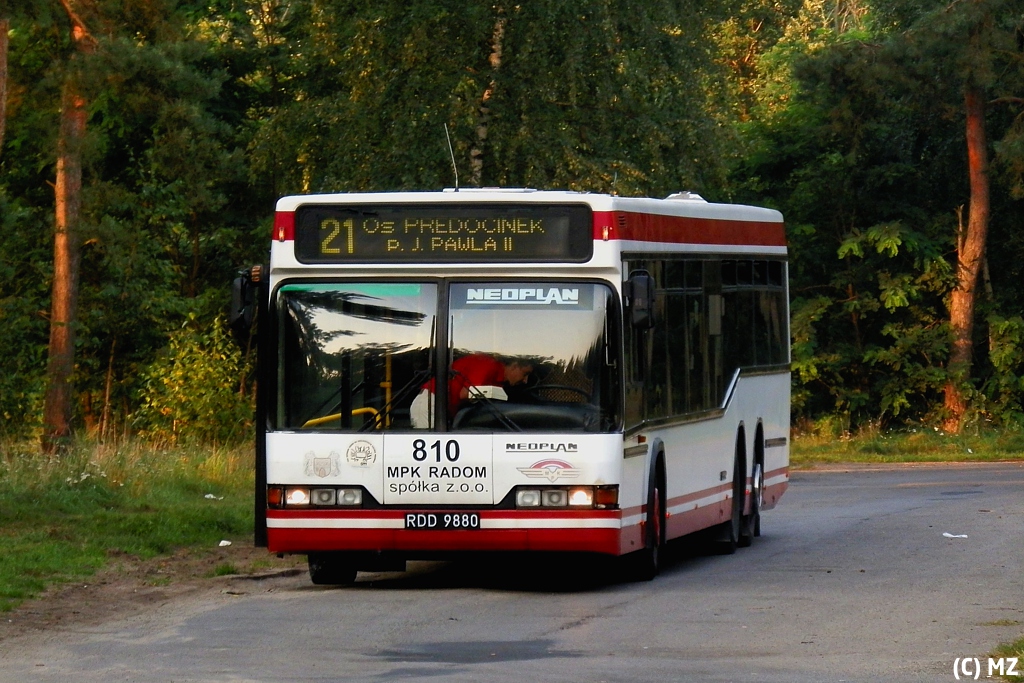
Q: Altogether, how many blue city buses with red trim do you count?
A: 0